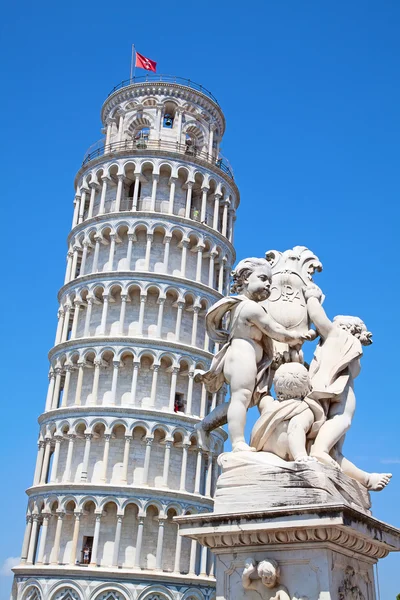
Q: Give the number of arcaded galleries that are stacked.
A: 6